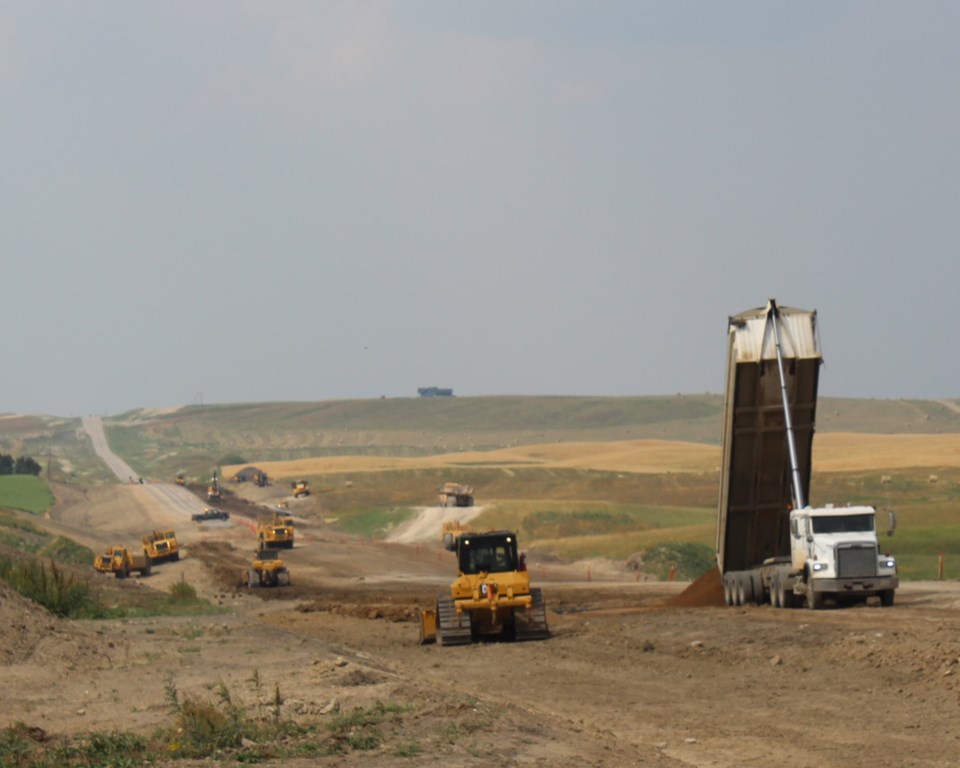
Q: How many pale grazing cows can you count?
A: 0